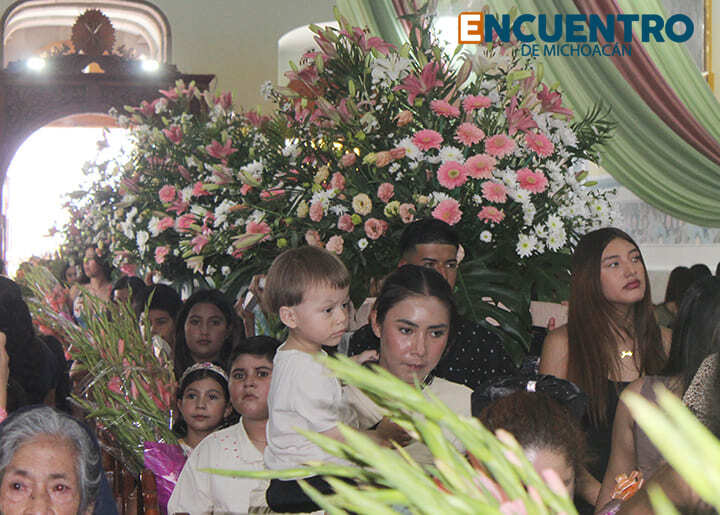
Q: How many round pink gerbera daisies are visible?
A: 12